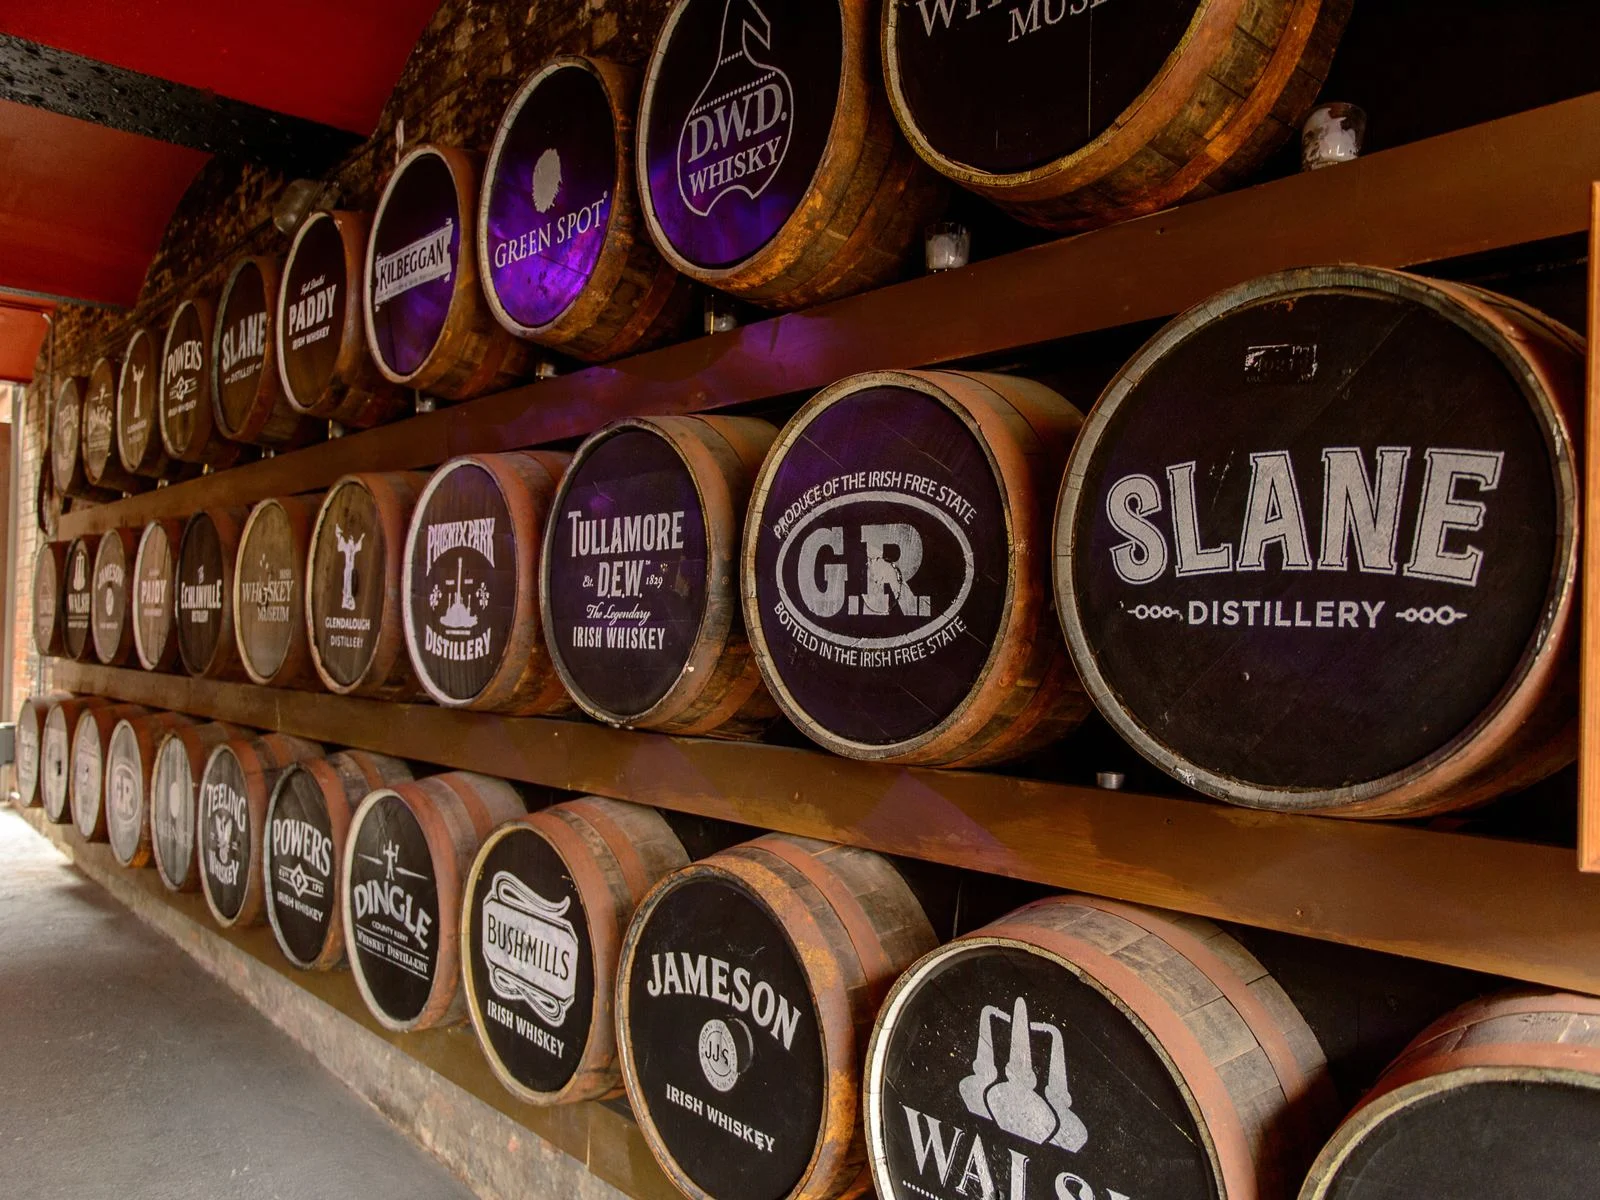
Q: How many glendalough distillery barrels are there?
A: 2